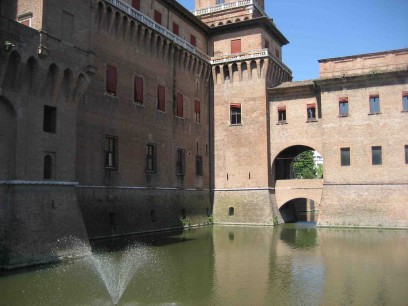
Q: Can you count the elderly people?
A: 0